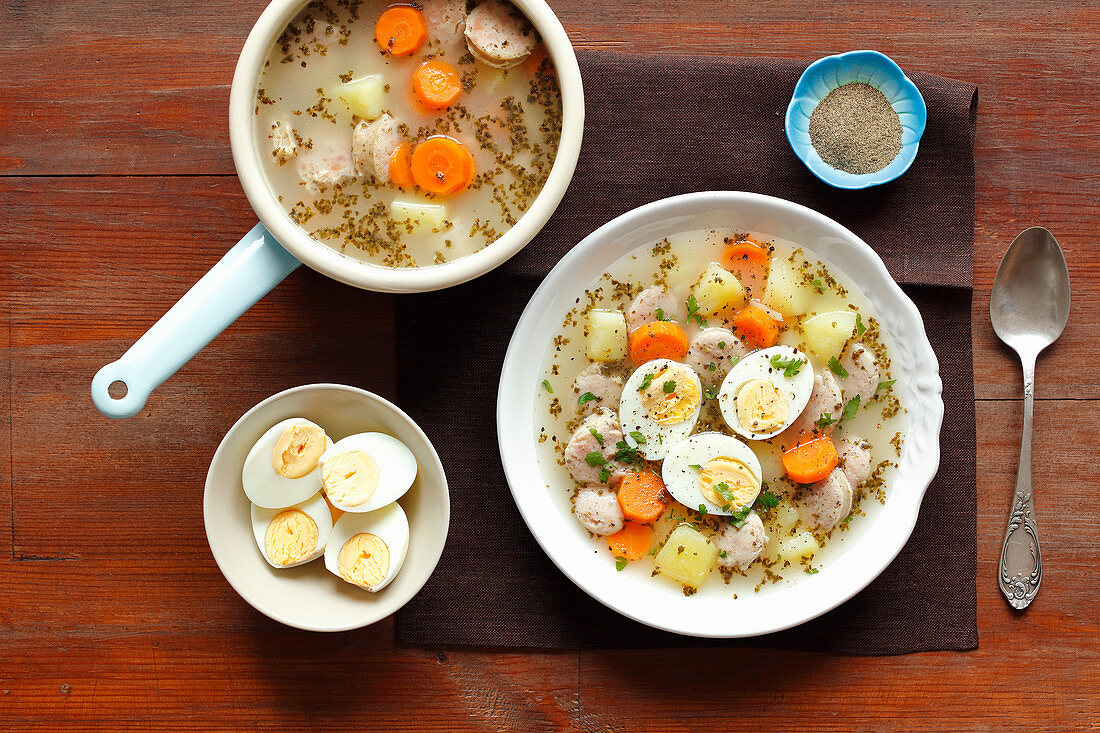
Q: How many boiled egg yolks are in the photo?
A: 7